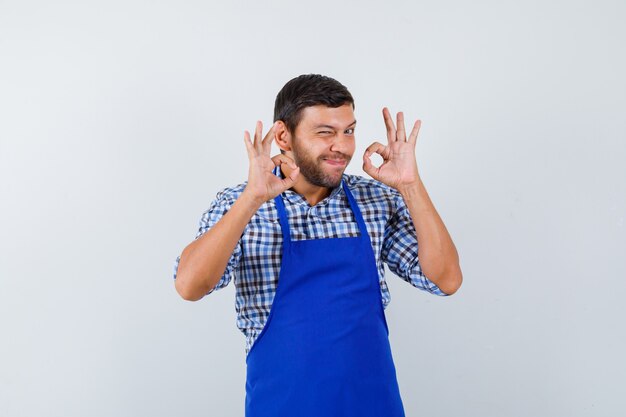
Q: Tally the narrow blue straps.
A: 2